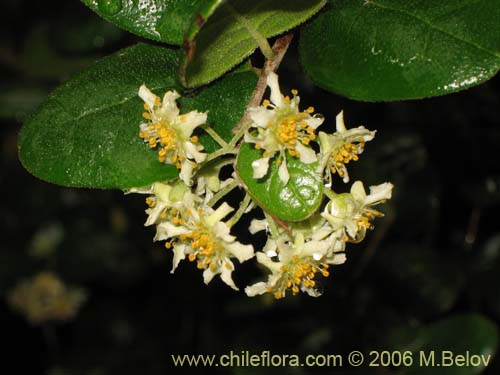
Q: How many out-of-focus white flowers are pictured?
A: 1